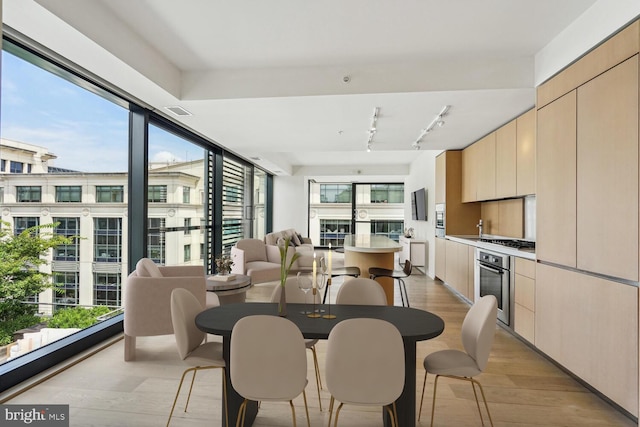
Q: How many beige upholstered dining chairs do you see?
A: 6